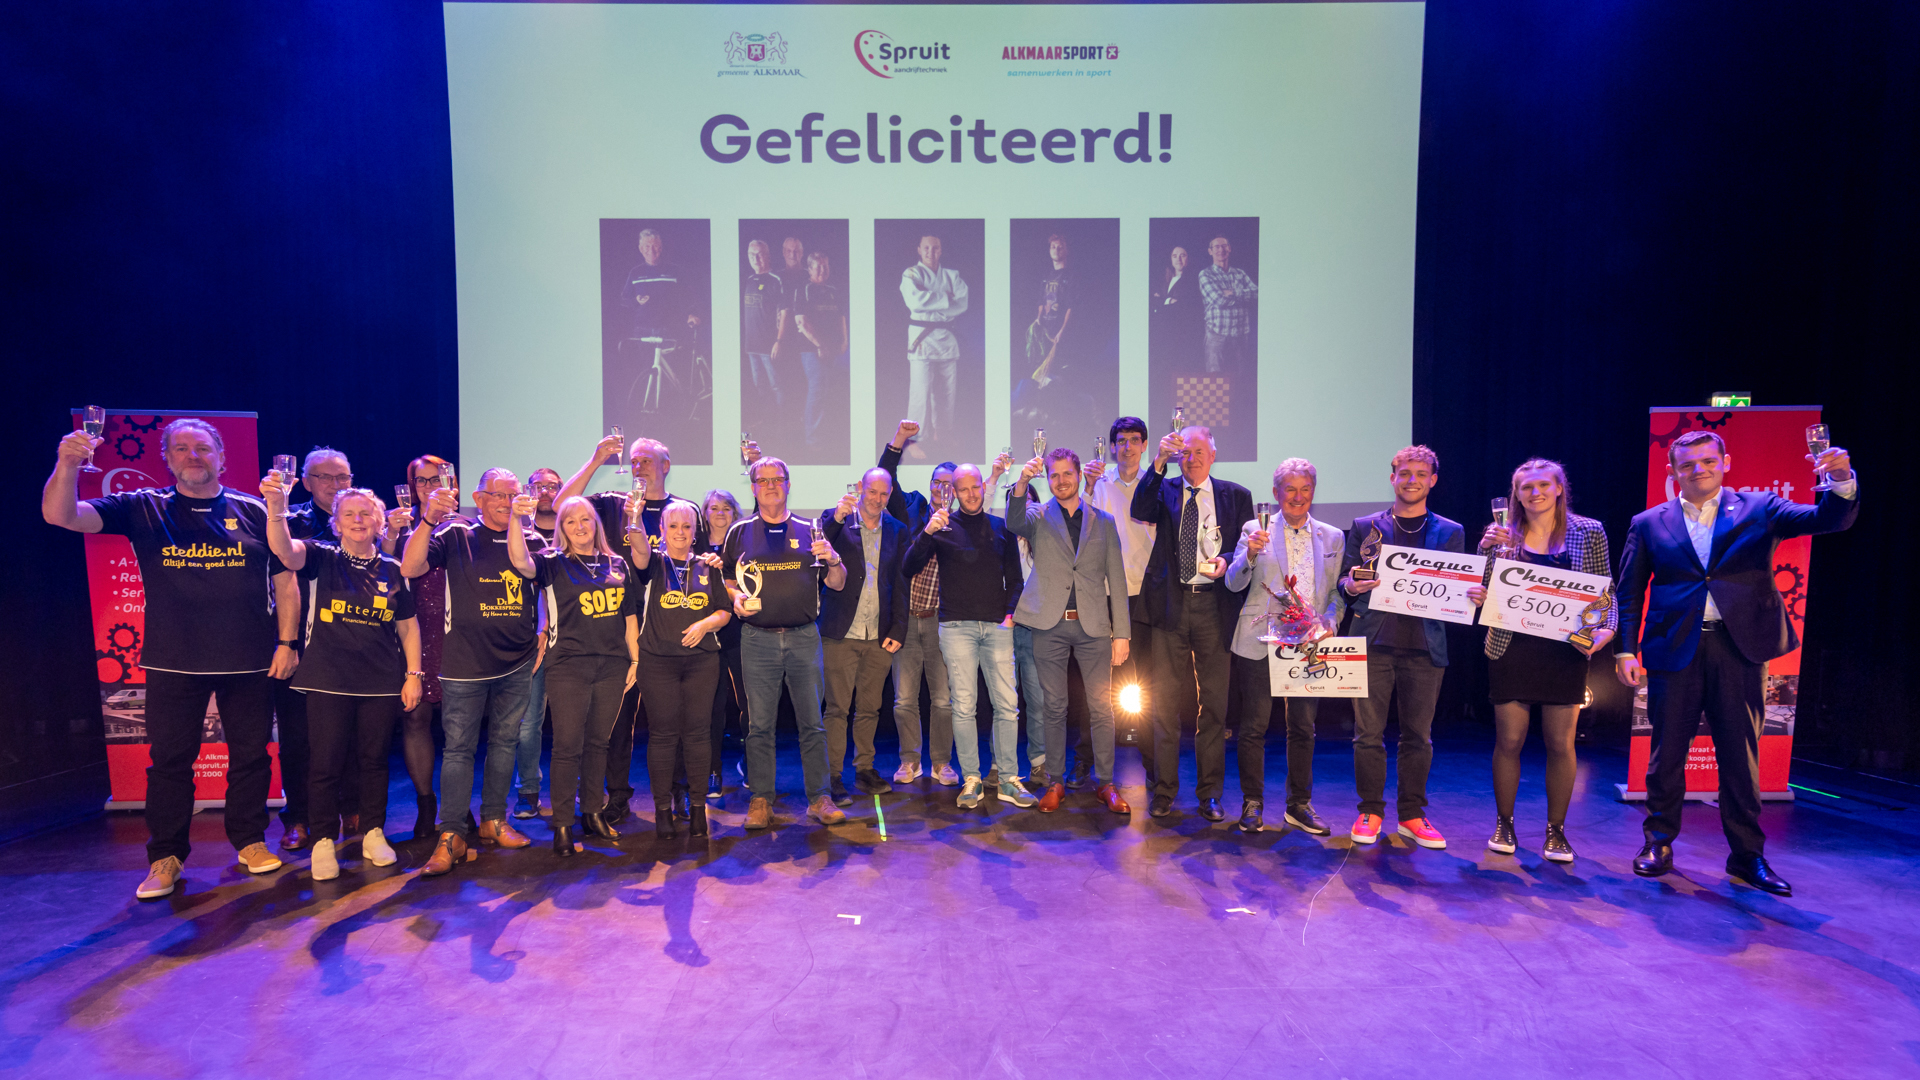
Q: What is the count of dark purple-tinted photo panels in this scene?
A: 5